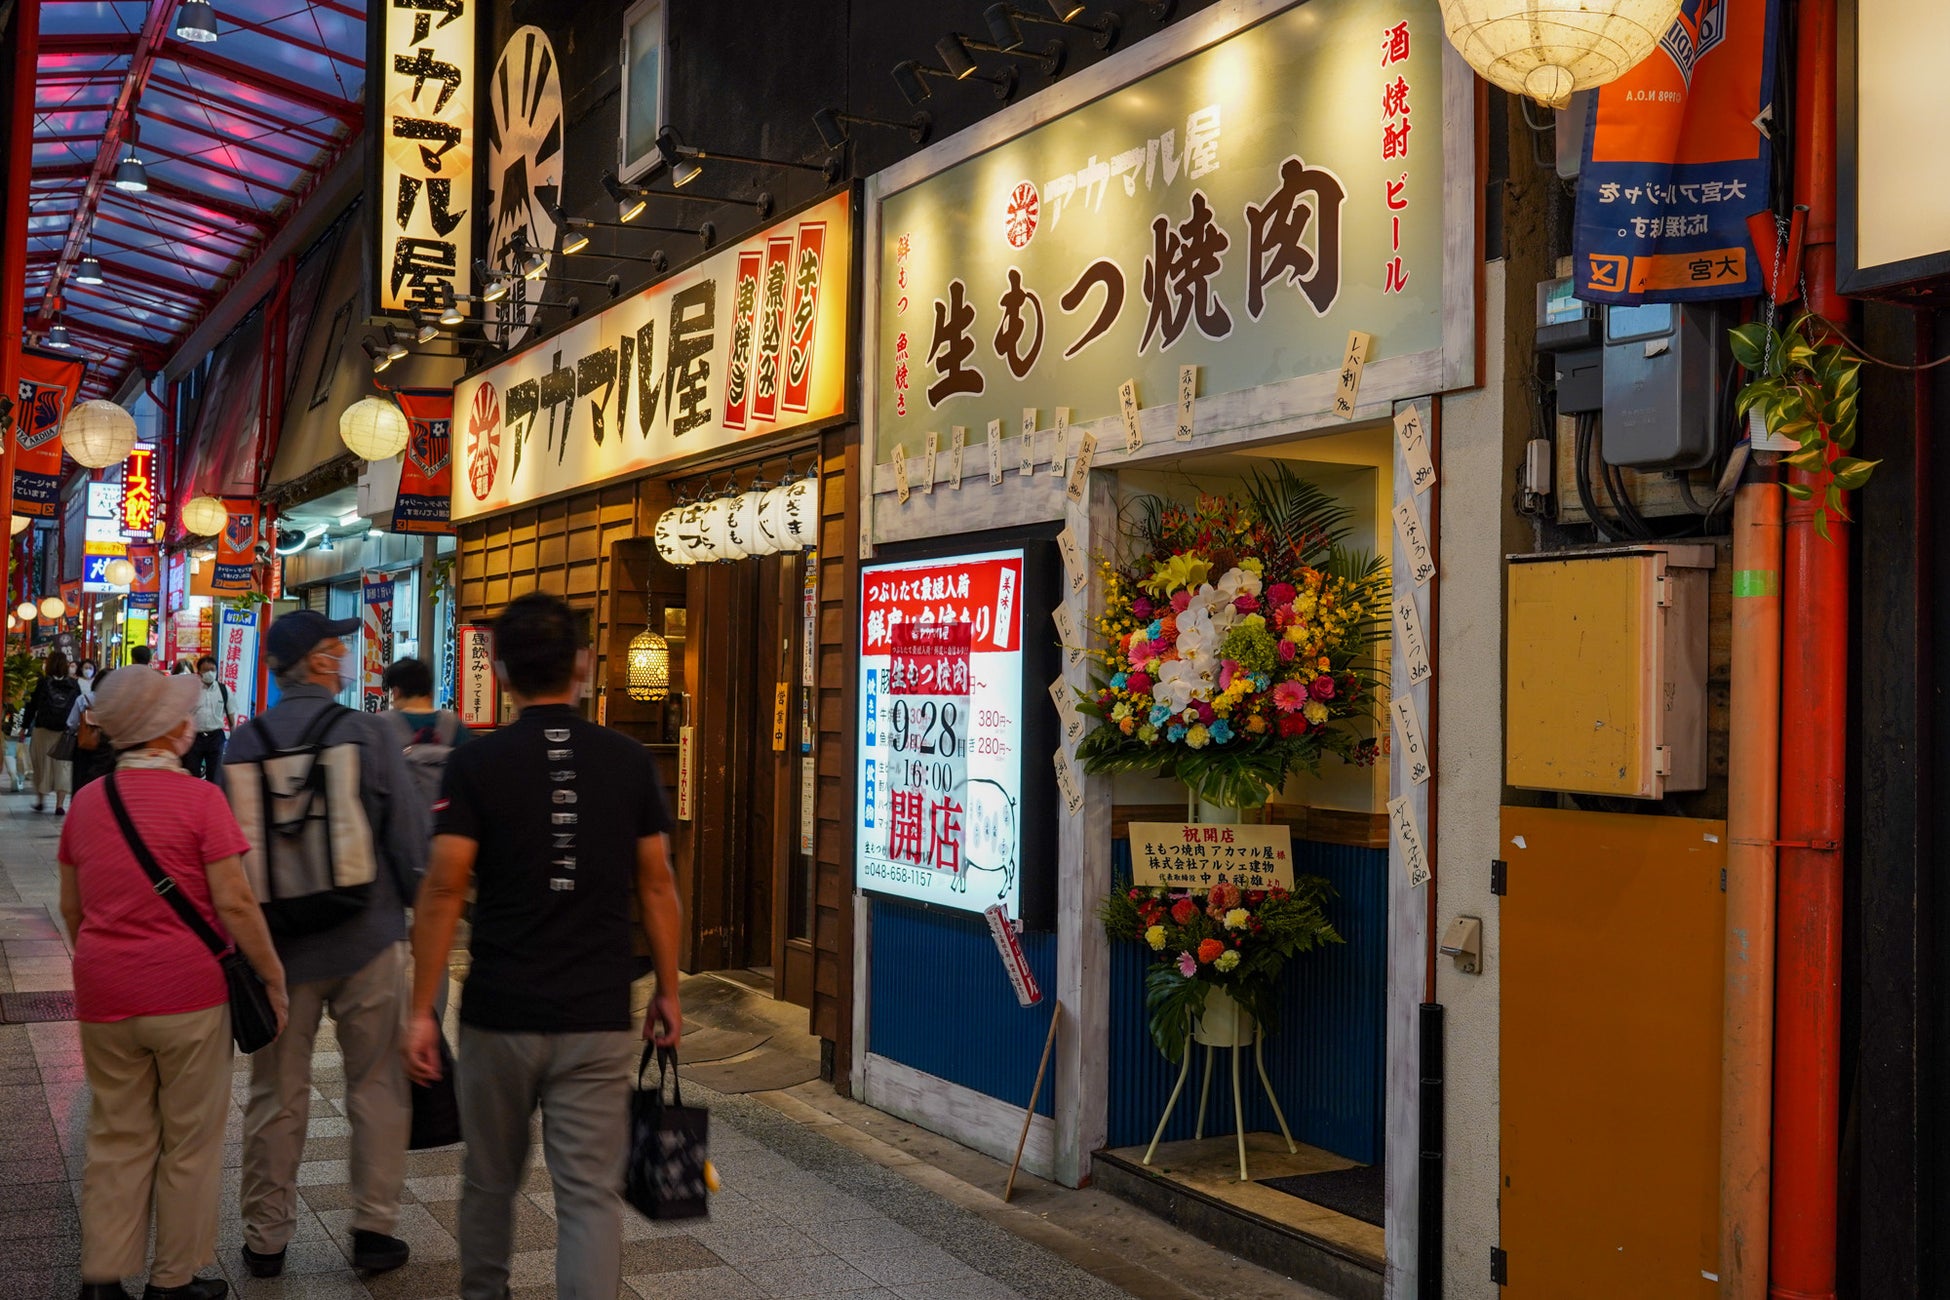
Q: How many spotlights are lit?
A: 11